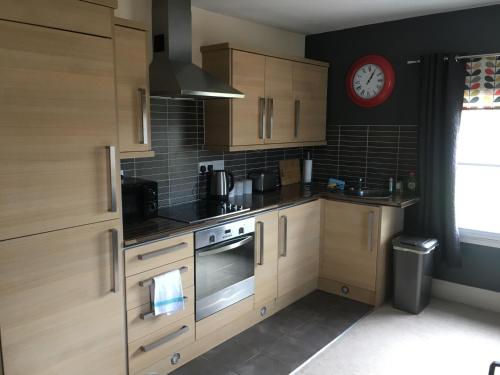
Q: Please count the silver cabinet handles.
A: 13